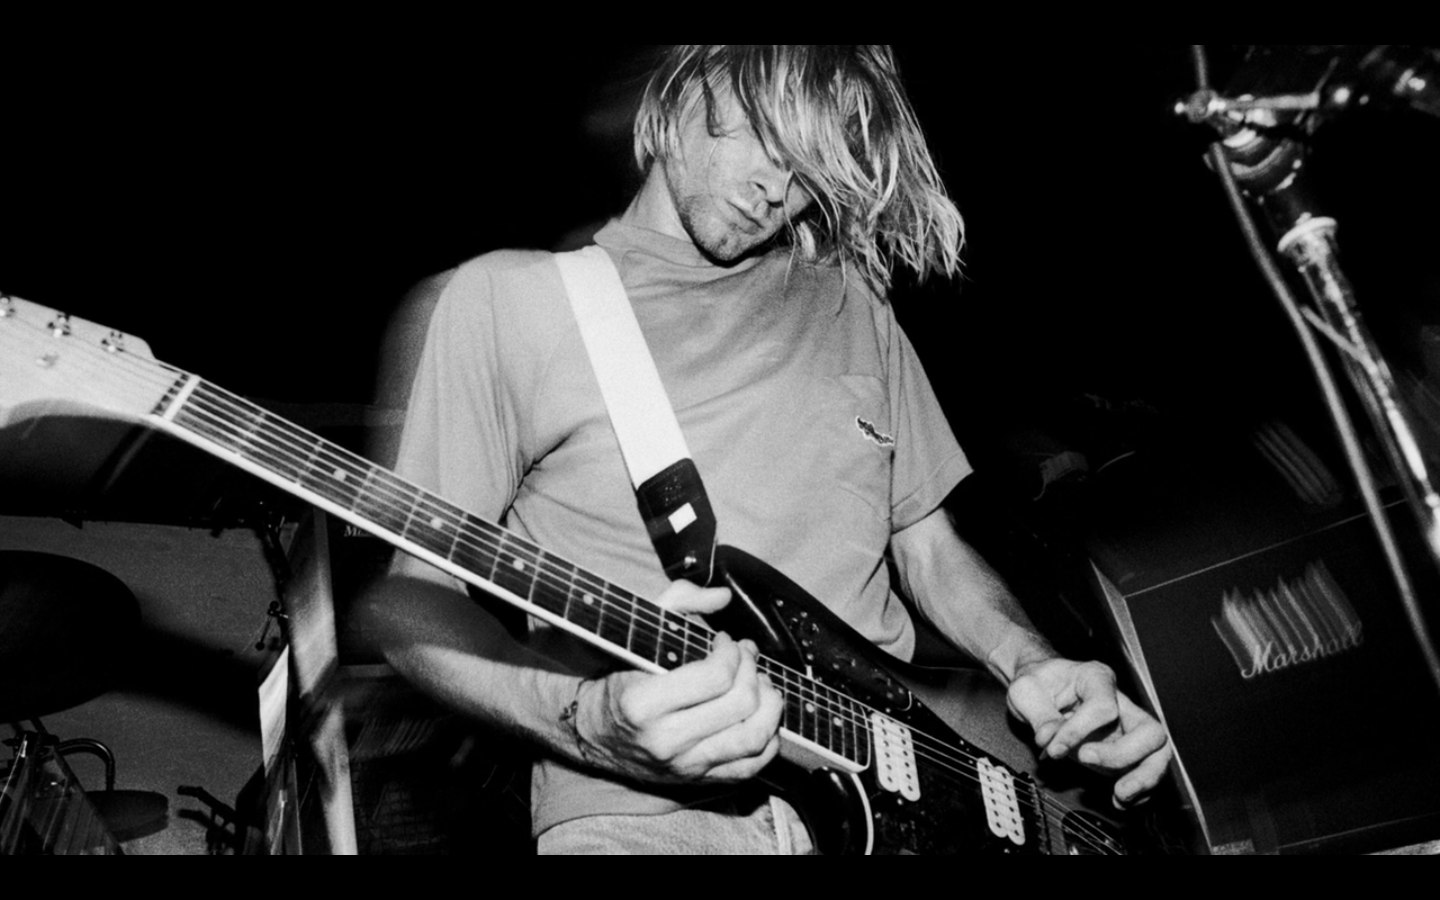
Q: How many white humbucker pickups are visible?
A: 2